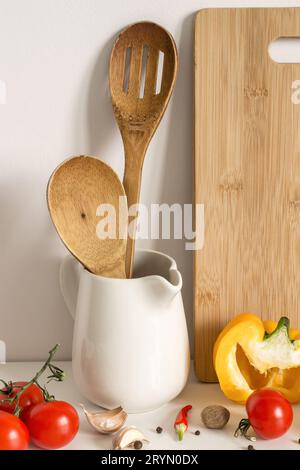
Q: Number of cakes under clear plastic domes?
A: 0